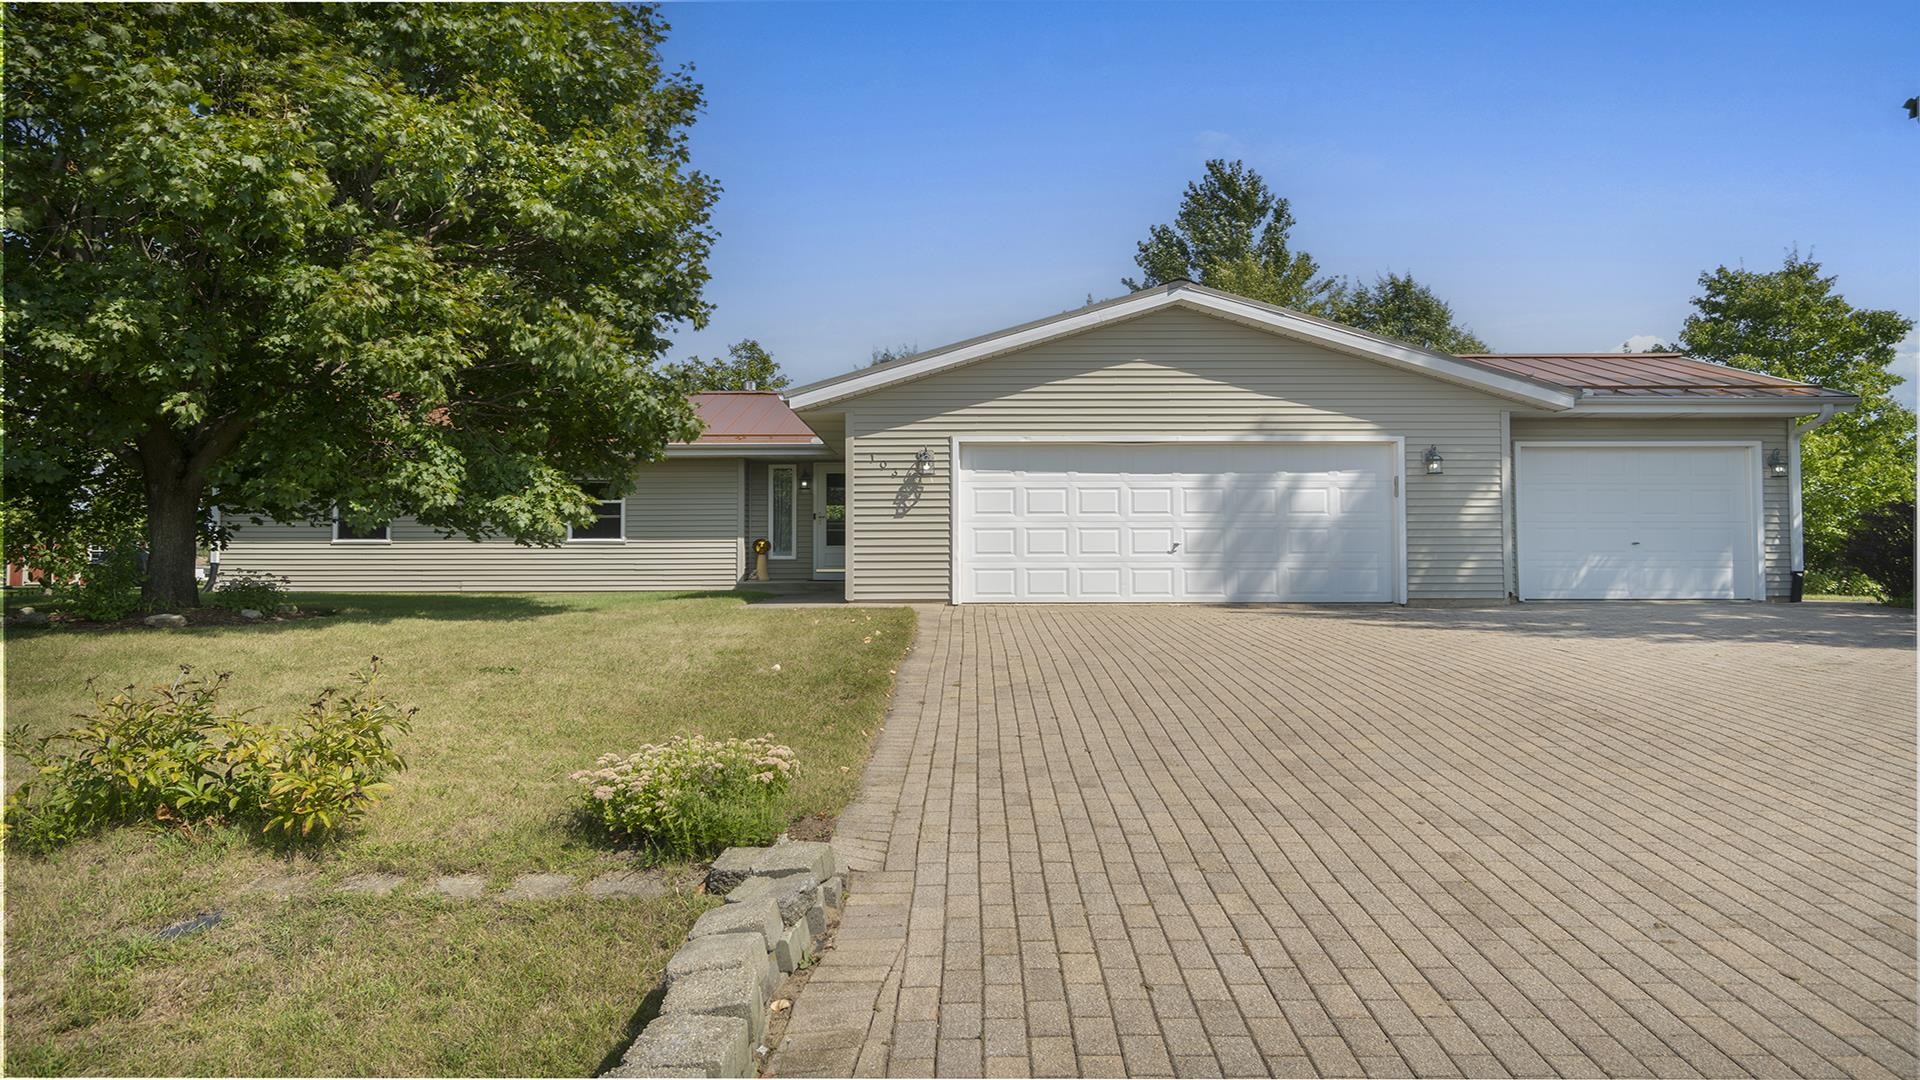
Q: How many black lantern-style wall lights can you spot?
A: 4